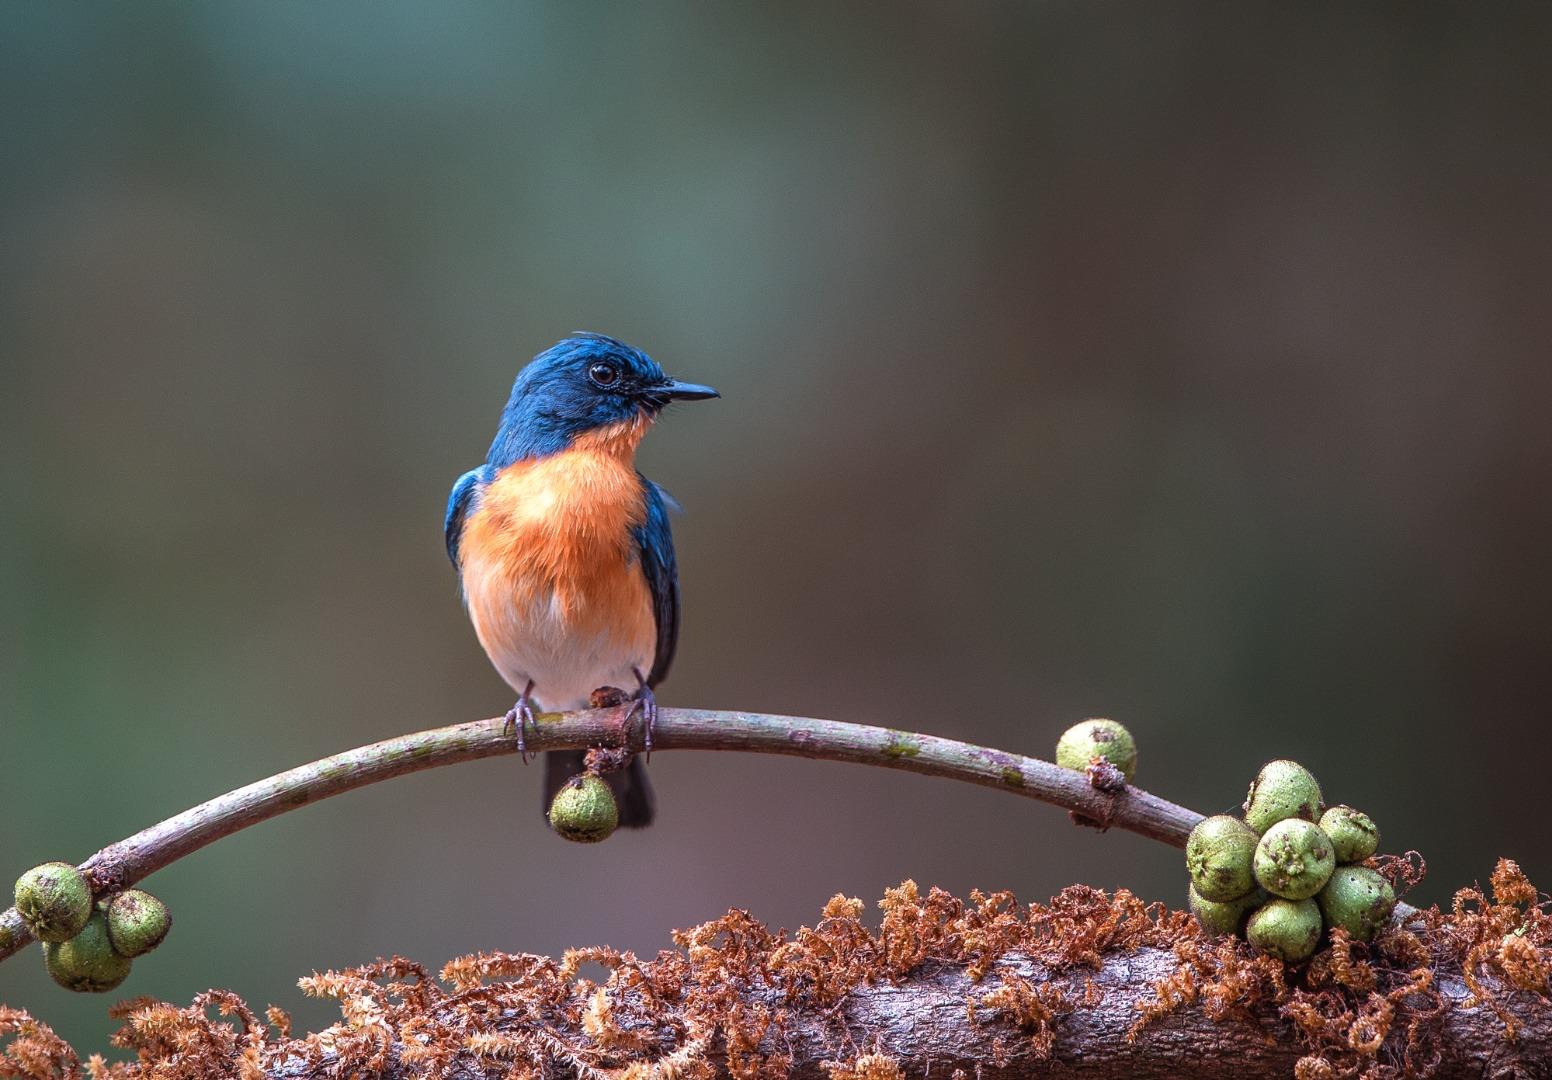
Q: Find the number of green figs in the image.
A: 12